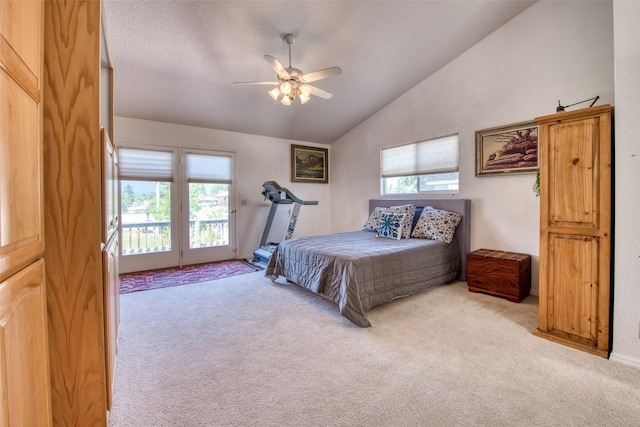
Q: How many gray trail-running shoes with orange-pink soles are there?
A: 0